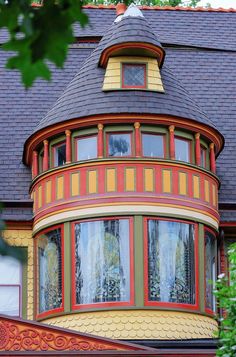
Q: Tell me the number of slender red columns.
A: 8